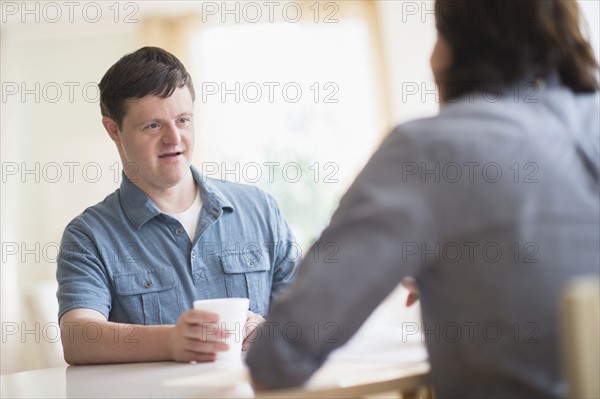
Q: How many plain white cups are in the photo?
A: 1